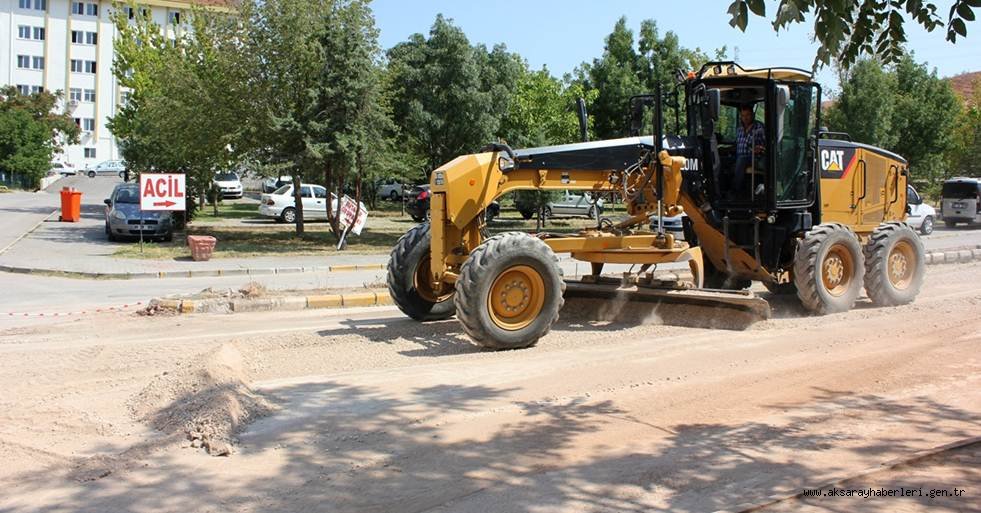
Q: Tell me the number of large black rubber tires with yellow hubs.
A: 4